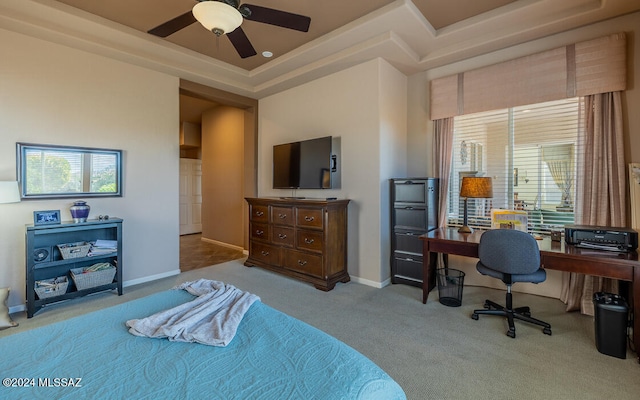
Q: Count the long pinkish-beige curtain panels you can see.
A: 2